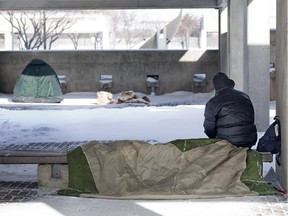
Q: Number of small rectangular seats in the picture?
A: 4